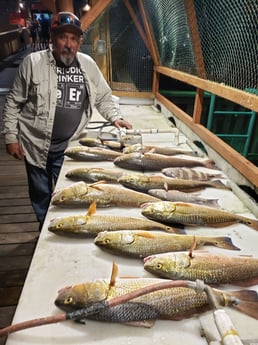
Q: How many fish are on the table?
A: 14